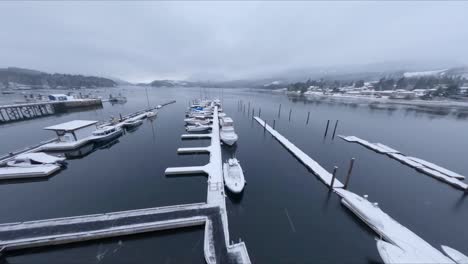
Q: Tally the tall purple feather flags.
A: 0